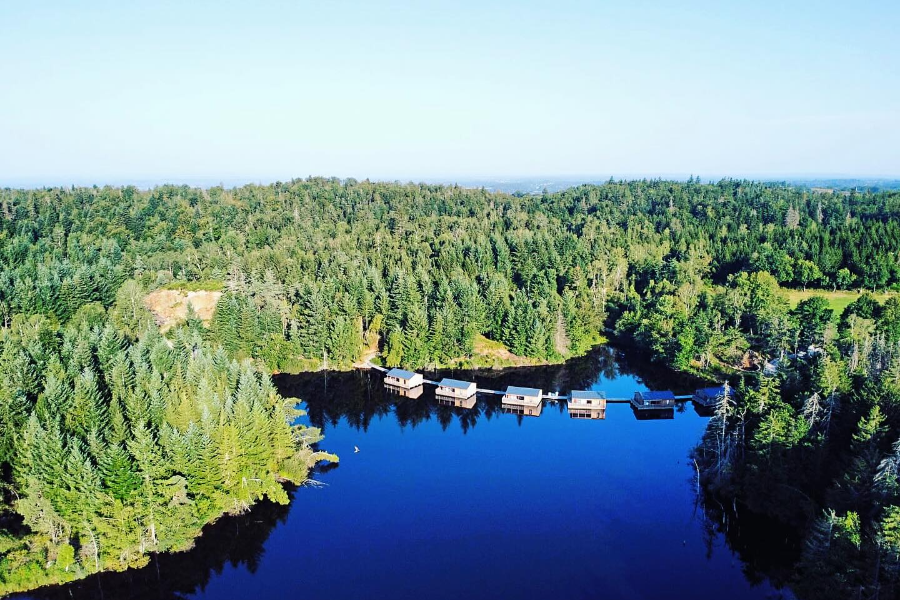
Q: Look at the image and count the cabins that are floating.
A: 6